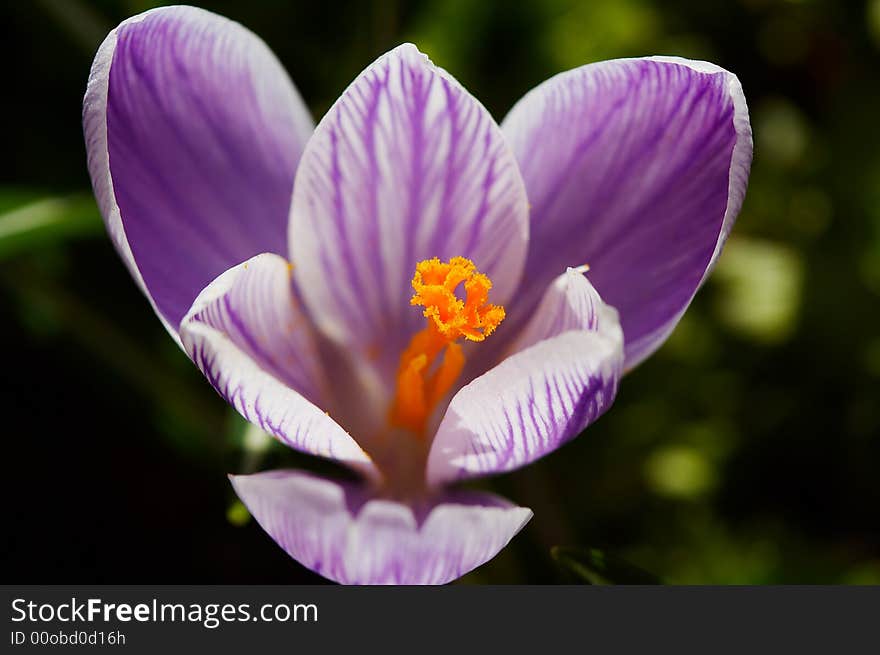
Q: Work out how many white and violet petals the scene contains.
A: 6